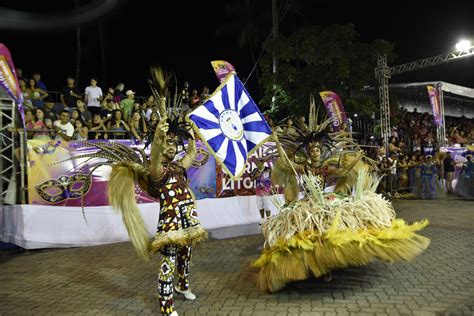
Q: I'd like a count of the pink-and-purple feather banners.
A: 4